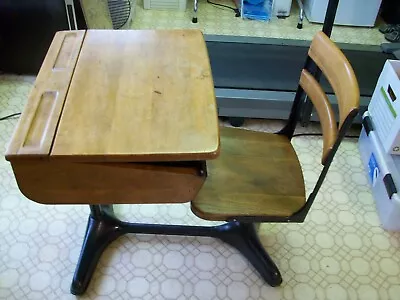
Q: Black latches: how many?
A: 2